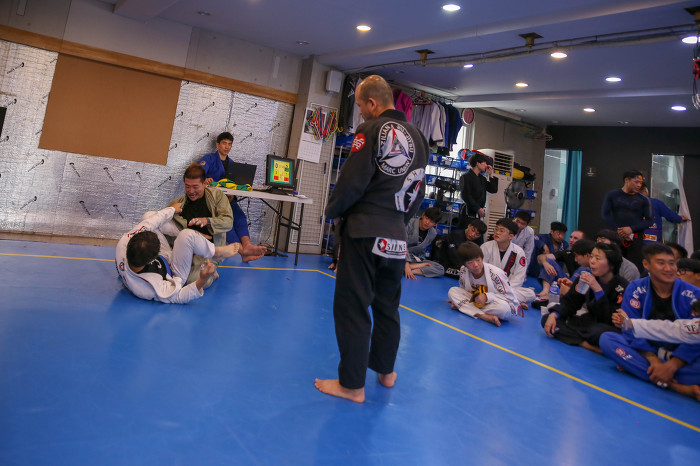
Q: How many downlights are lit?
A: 9